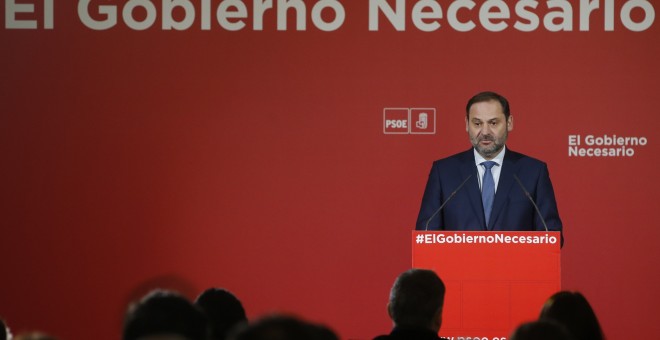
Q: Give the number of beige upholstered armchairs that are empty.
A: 0